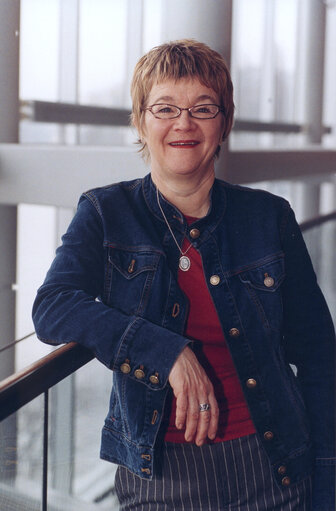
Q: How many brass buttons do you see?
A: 11